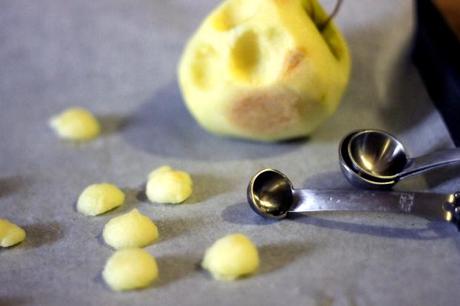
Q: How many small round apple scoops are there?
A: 7